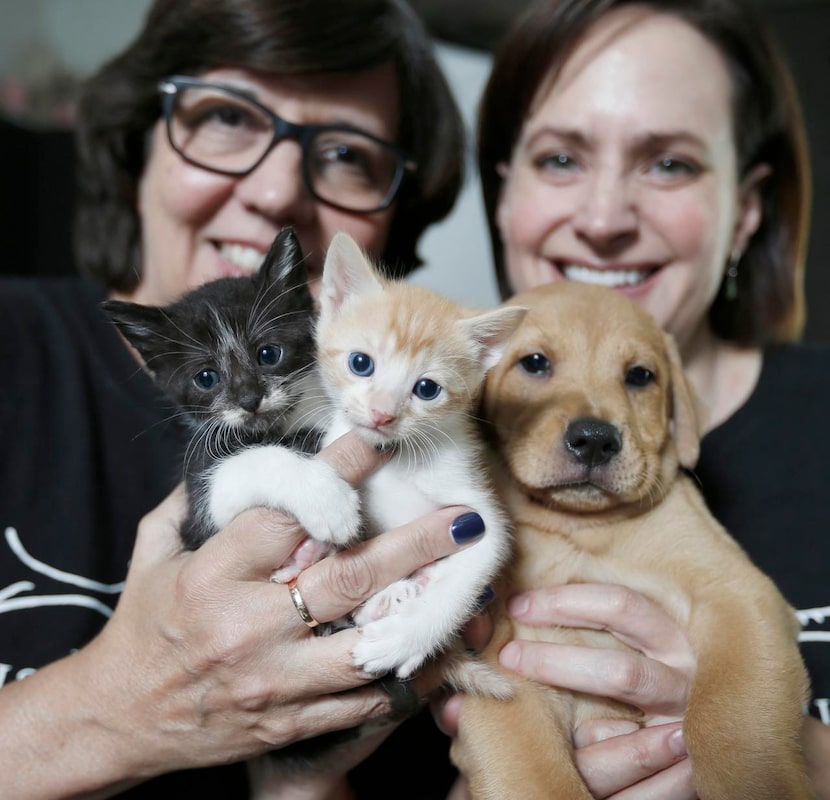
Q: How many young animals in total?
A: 3